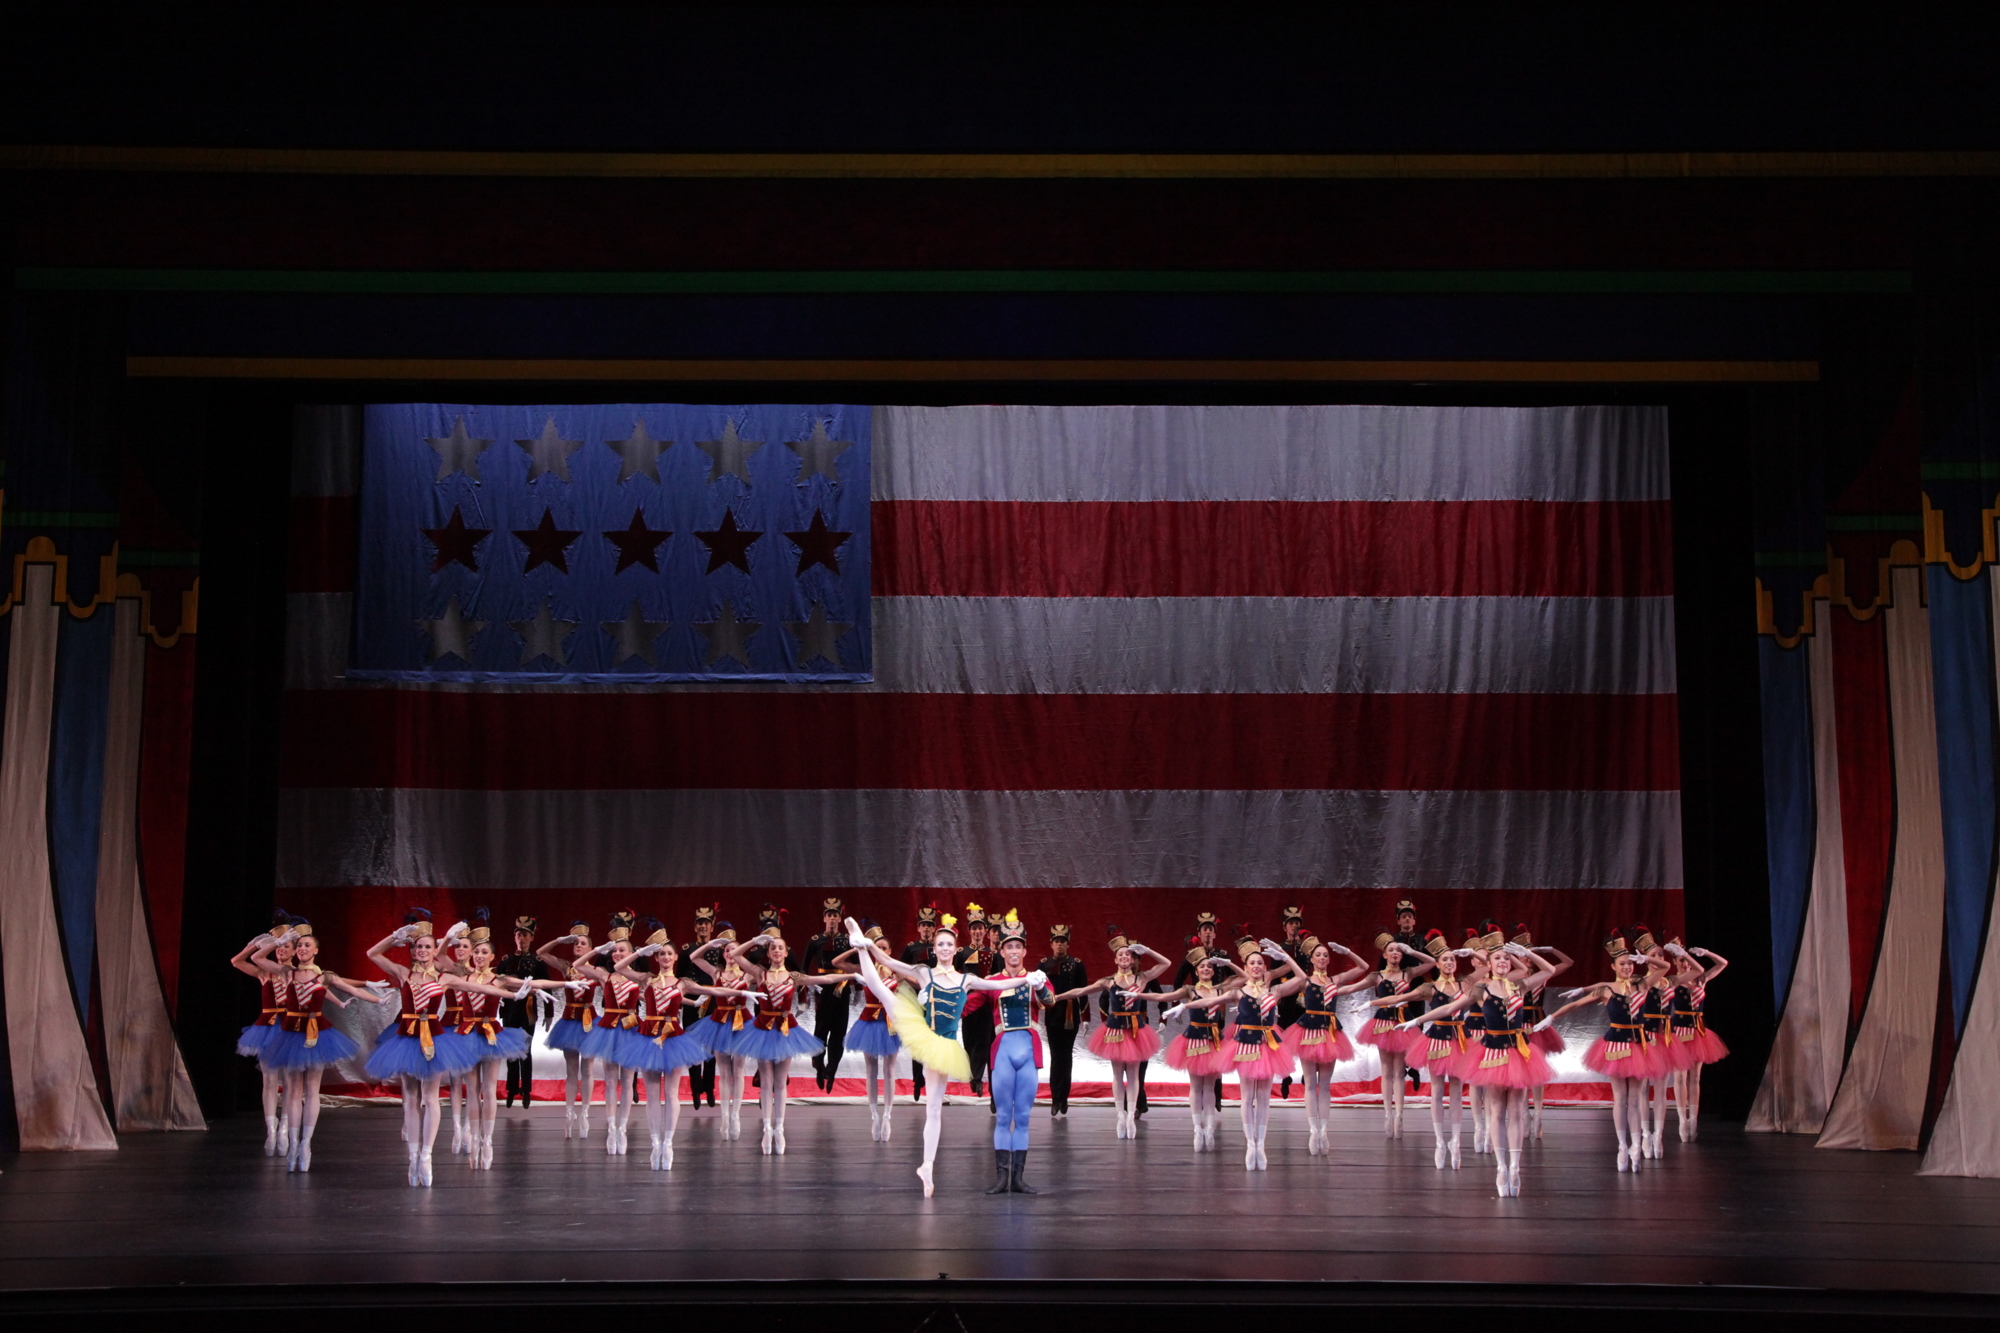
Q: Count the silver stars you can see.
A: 10